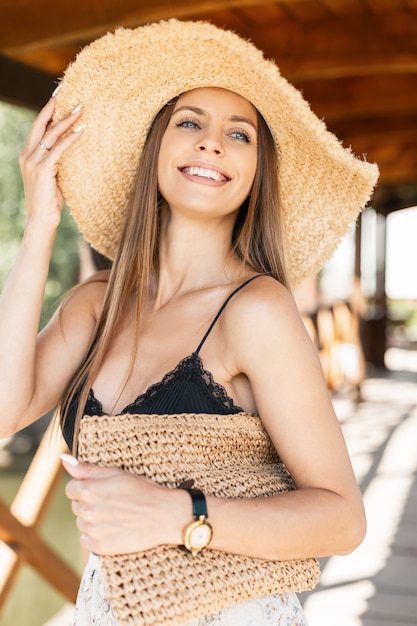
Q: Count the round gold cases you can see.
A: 1